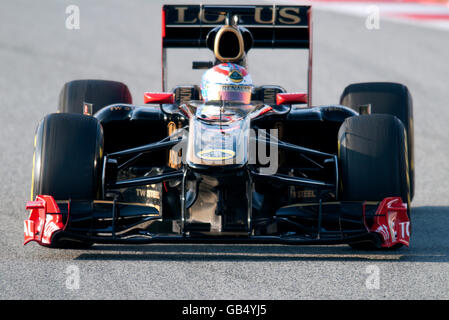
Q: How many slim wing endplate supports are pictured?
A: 2